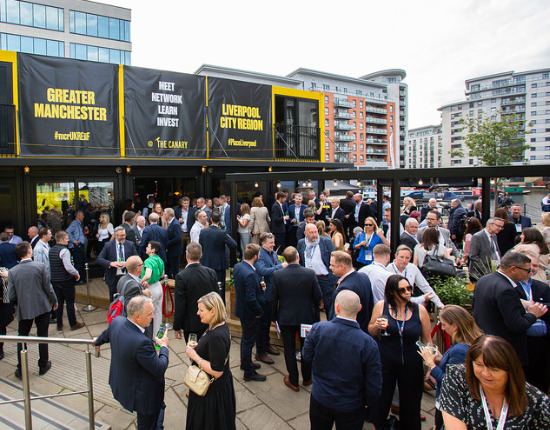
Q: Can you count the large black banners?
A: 3